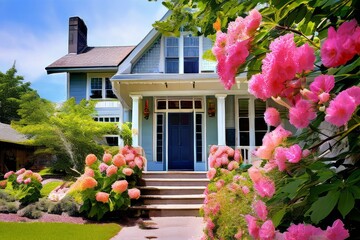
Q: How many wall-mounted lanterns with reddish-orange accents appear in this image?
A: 2